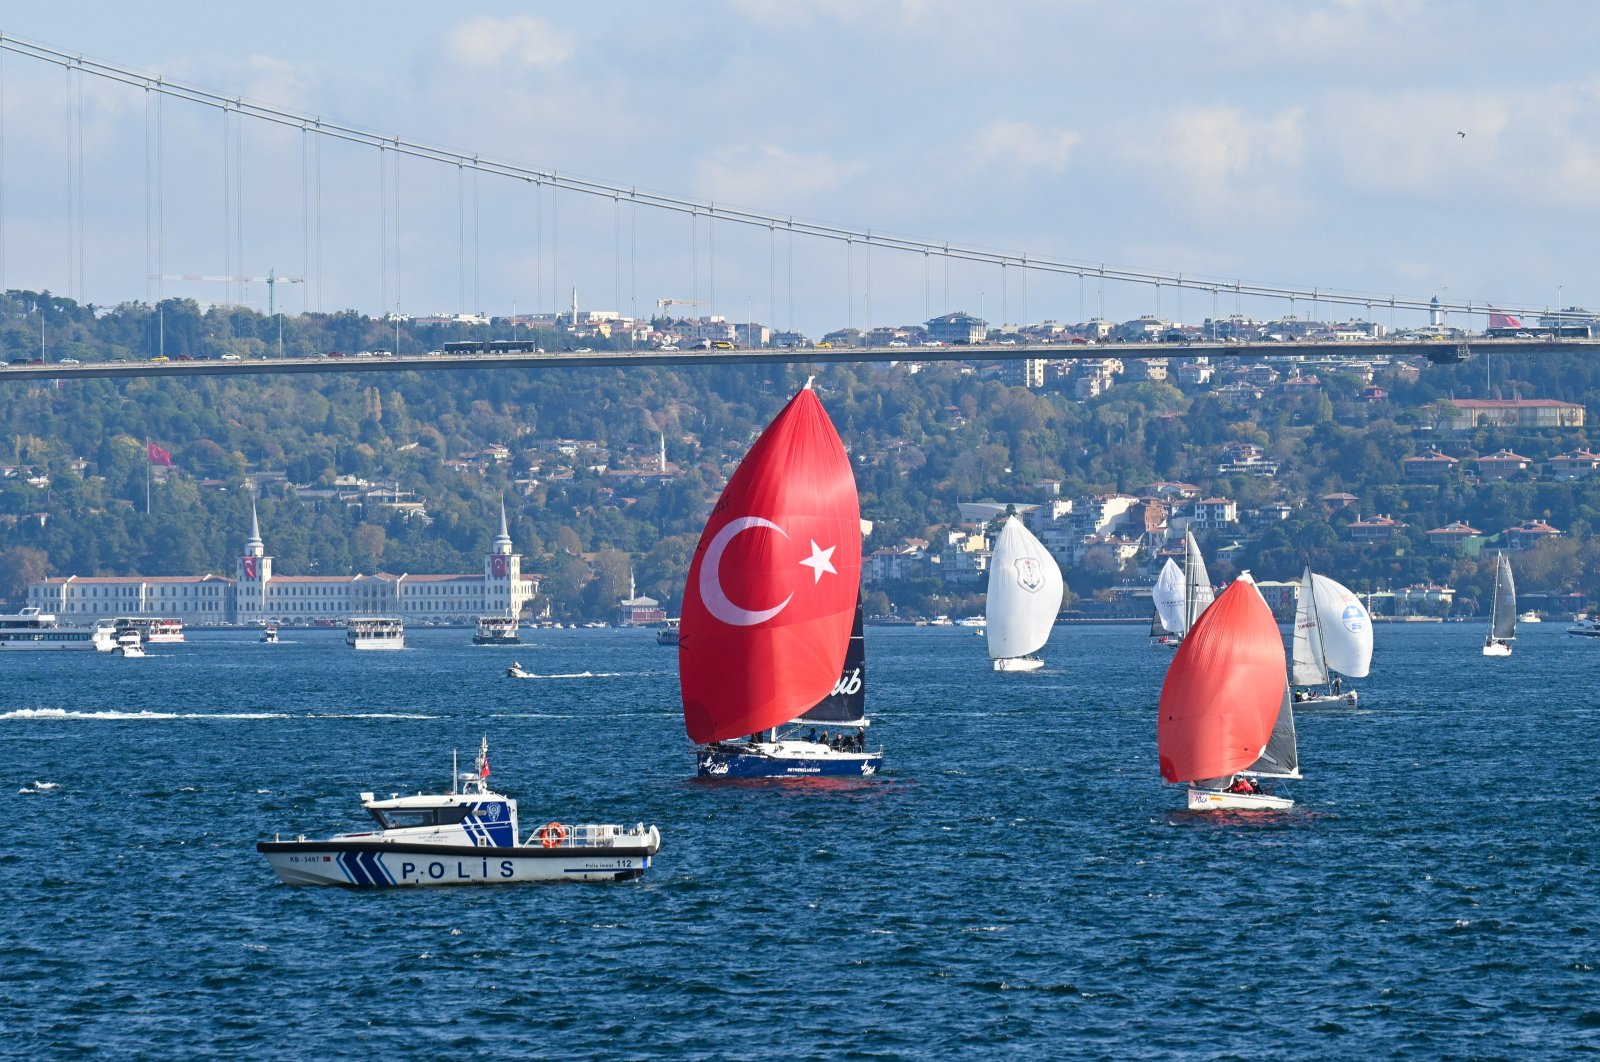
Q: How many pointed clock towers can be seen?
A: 2